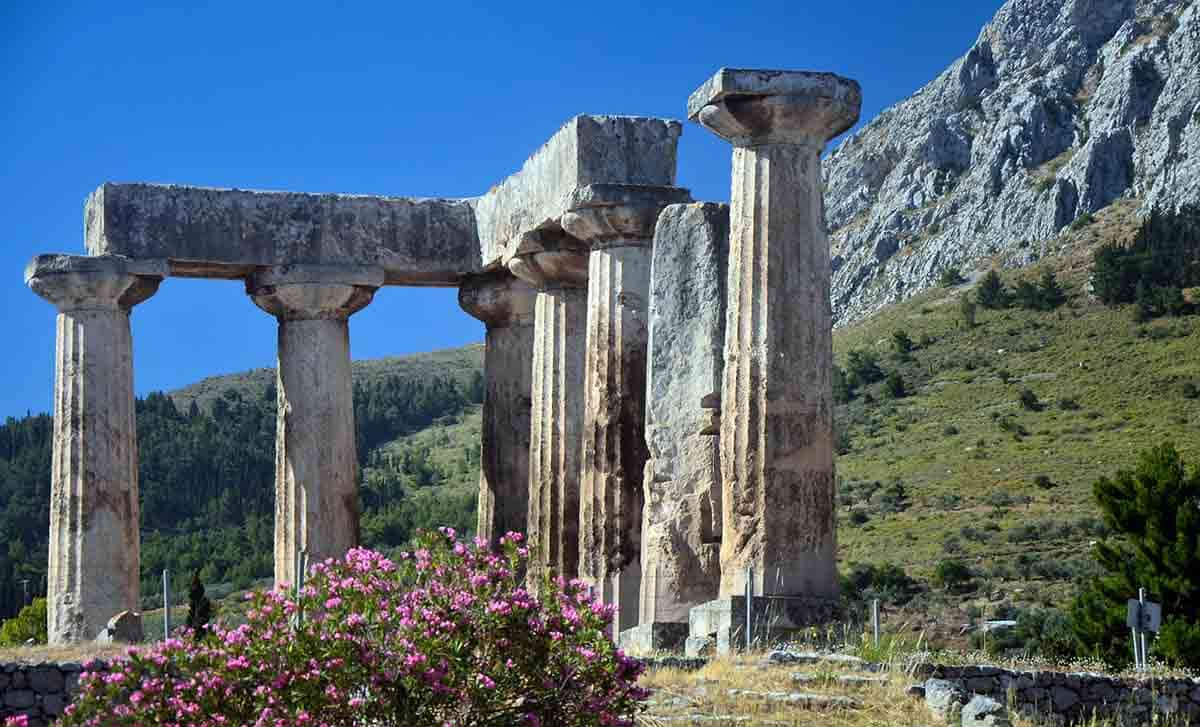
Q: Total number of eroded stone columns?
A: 7